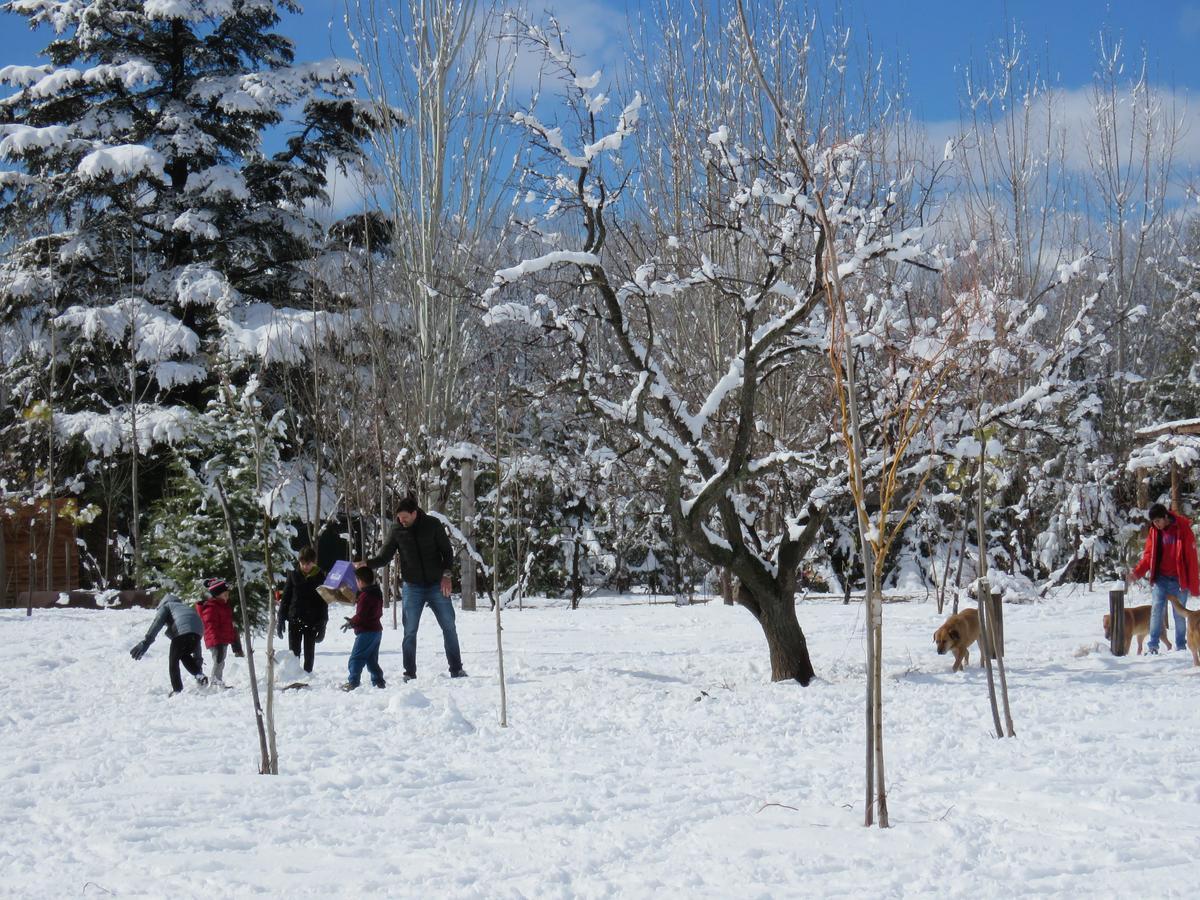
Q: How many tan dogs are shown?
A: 3